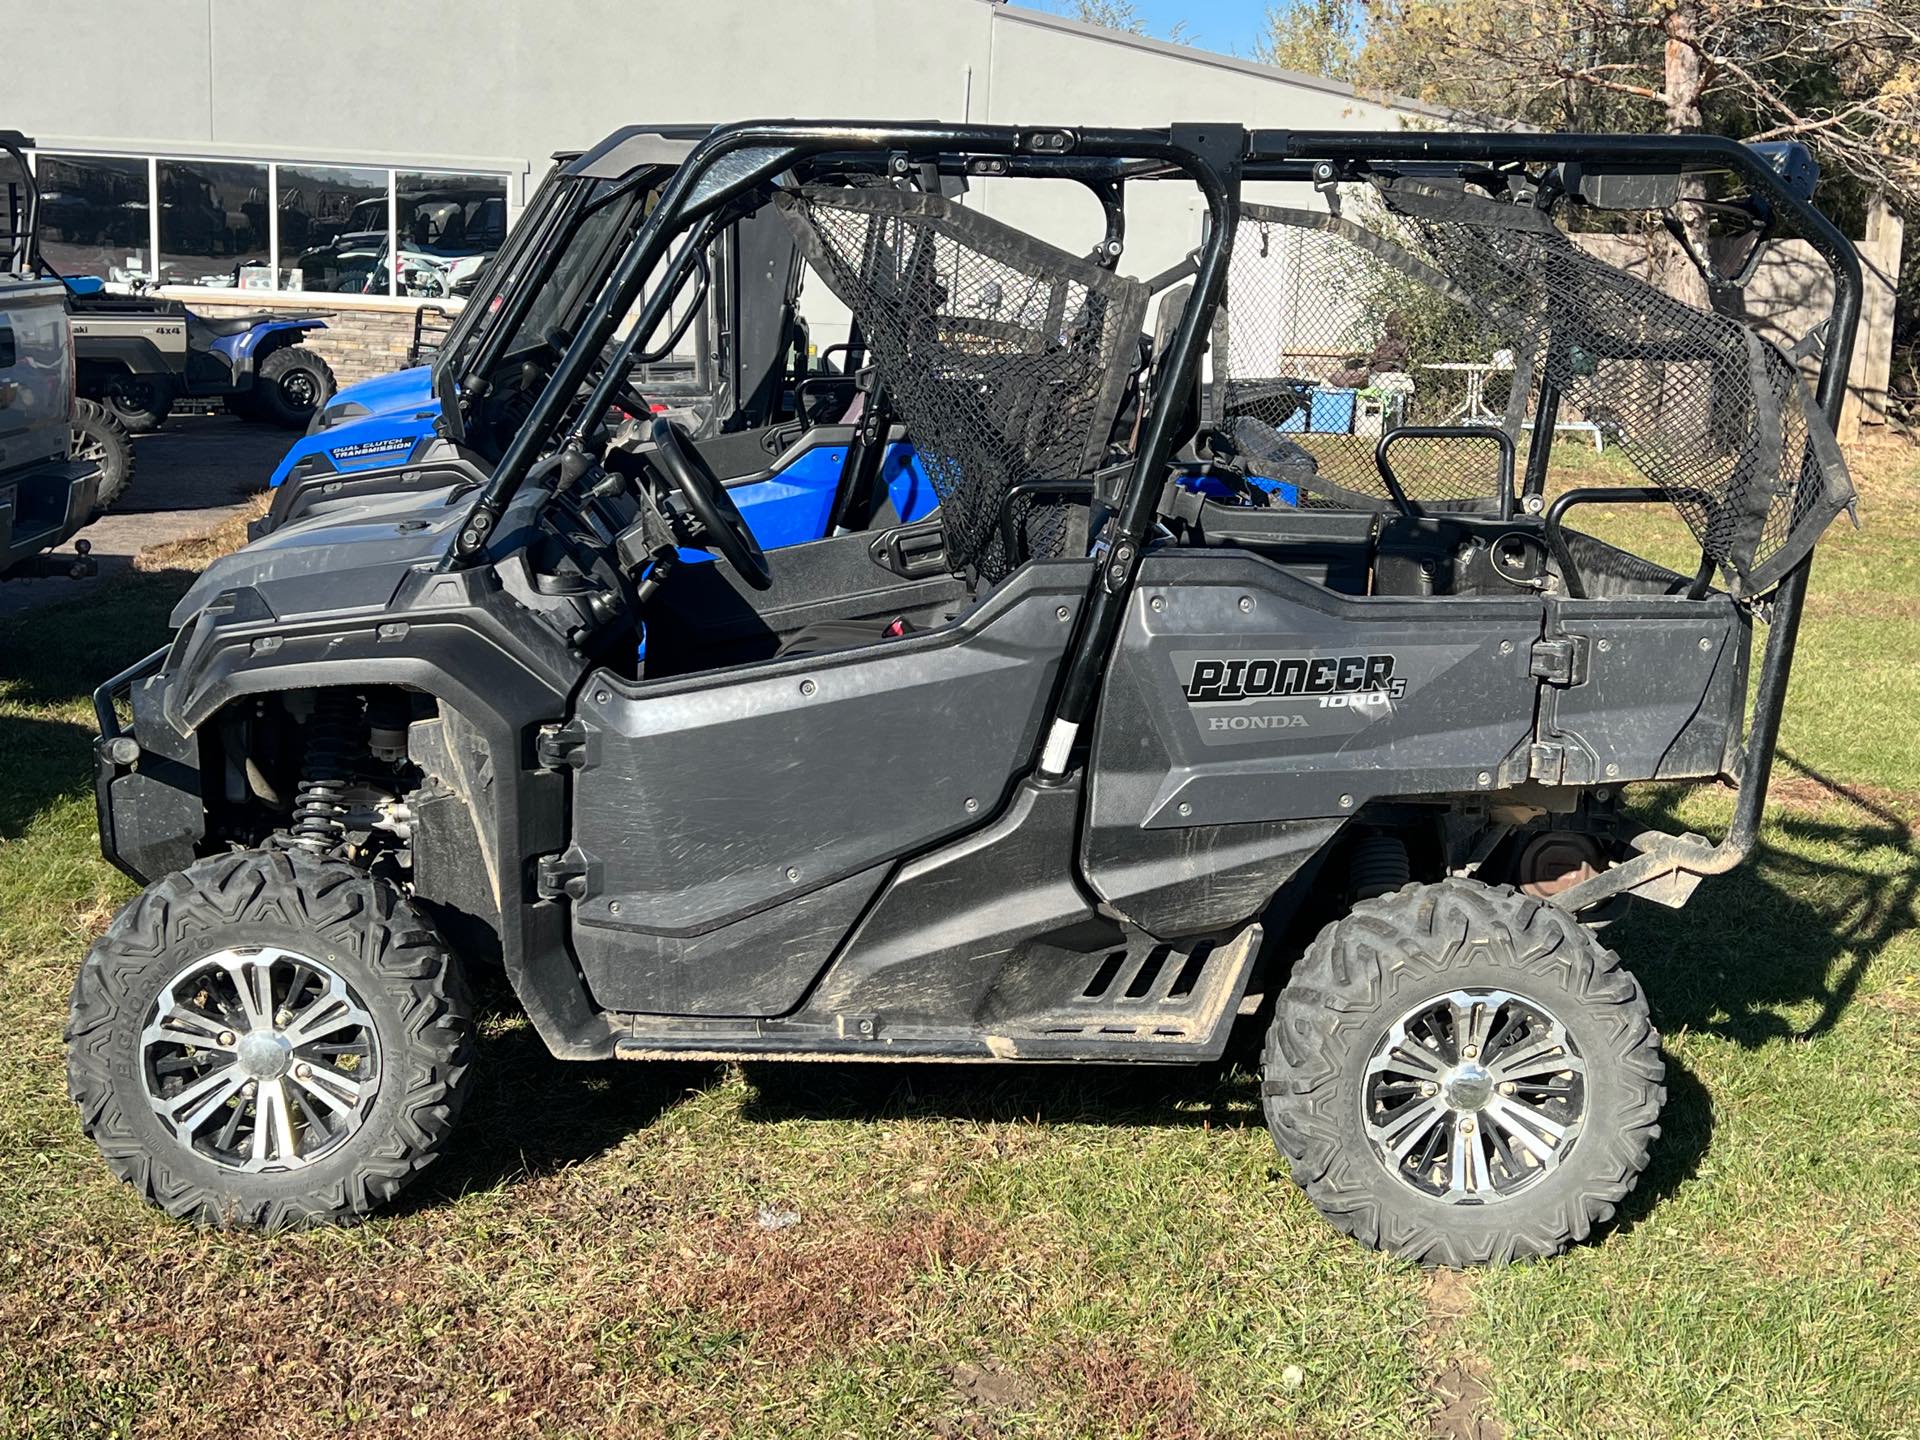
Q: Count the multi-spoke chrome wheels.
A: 2